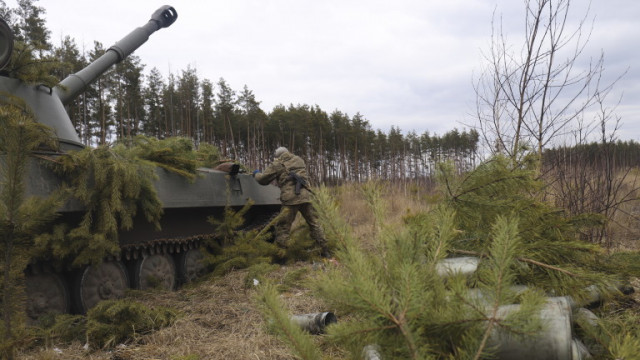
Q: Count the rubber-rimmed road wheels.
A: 4